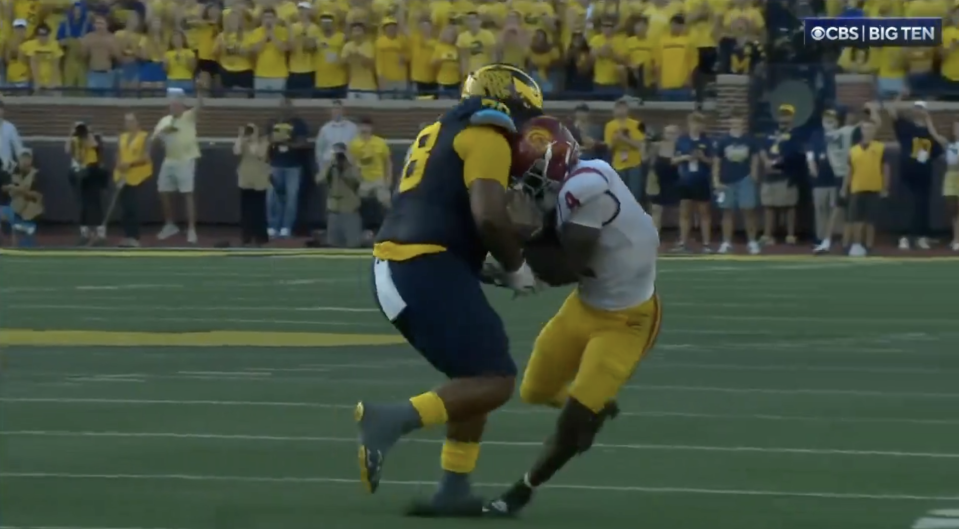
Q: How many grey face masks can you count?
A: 1